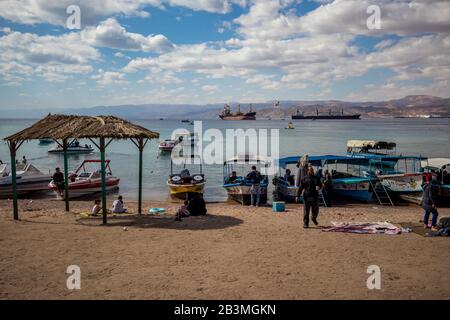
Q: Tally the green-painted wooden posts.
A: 4